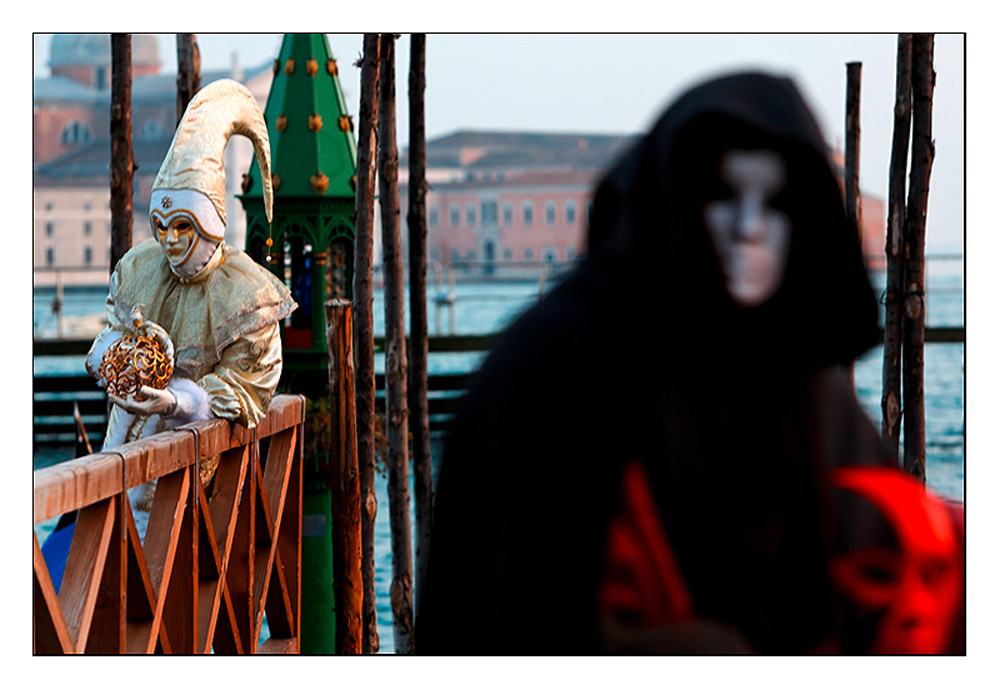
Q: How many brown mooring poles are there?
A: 9